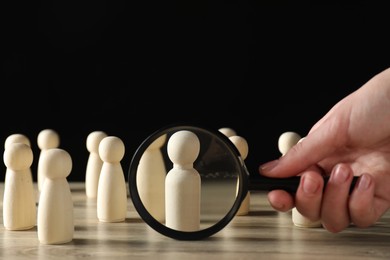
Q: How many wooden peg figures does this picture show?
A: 12